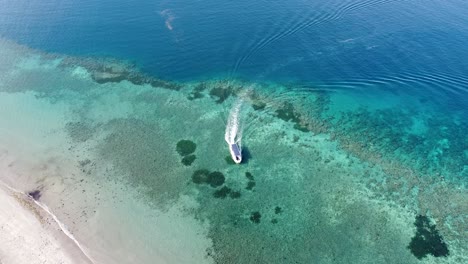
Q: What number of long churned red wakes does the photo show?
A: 0